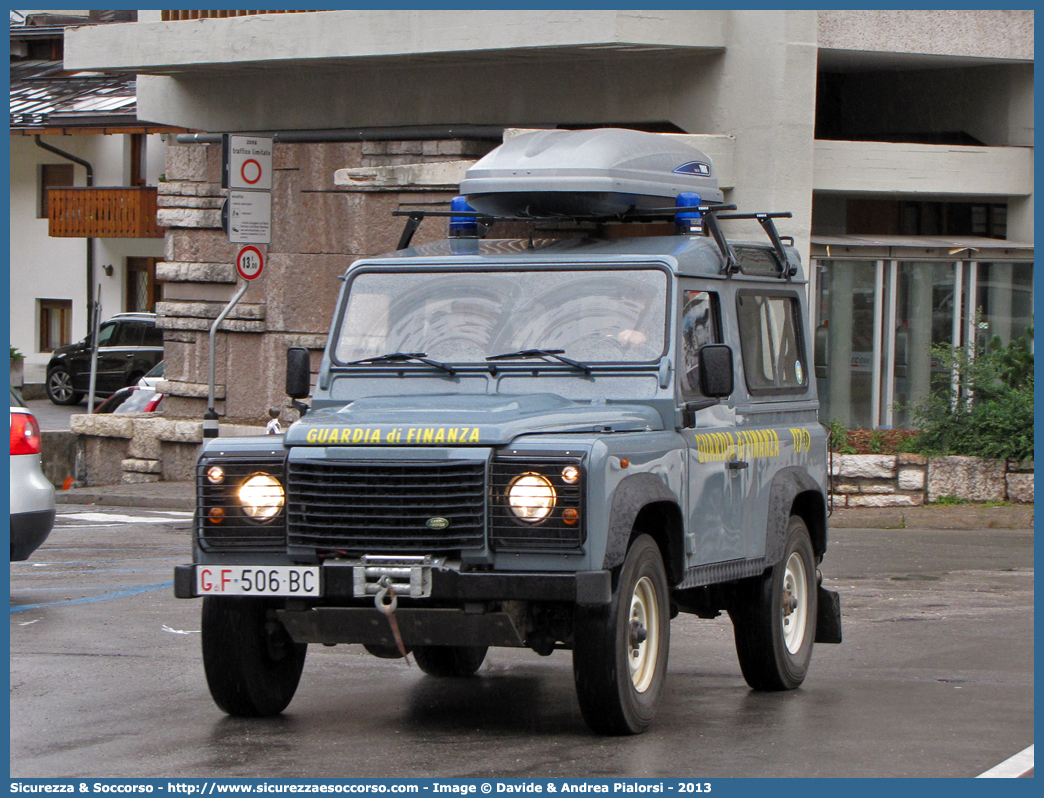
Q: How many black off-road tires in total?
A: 4